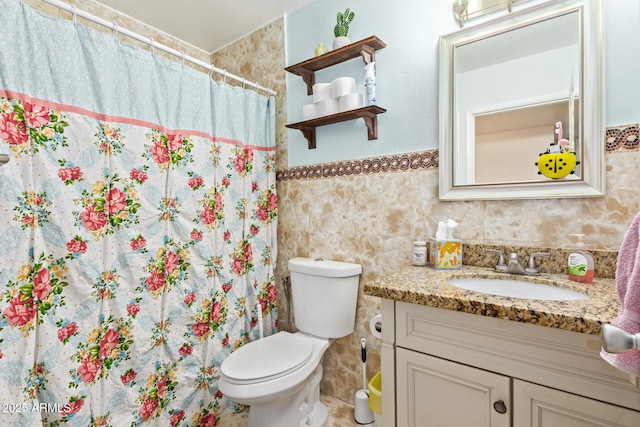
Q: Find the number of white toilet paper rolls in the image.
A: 6